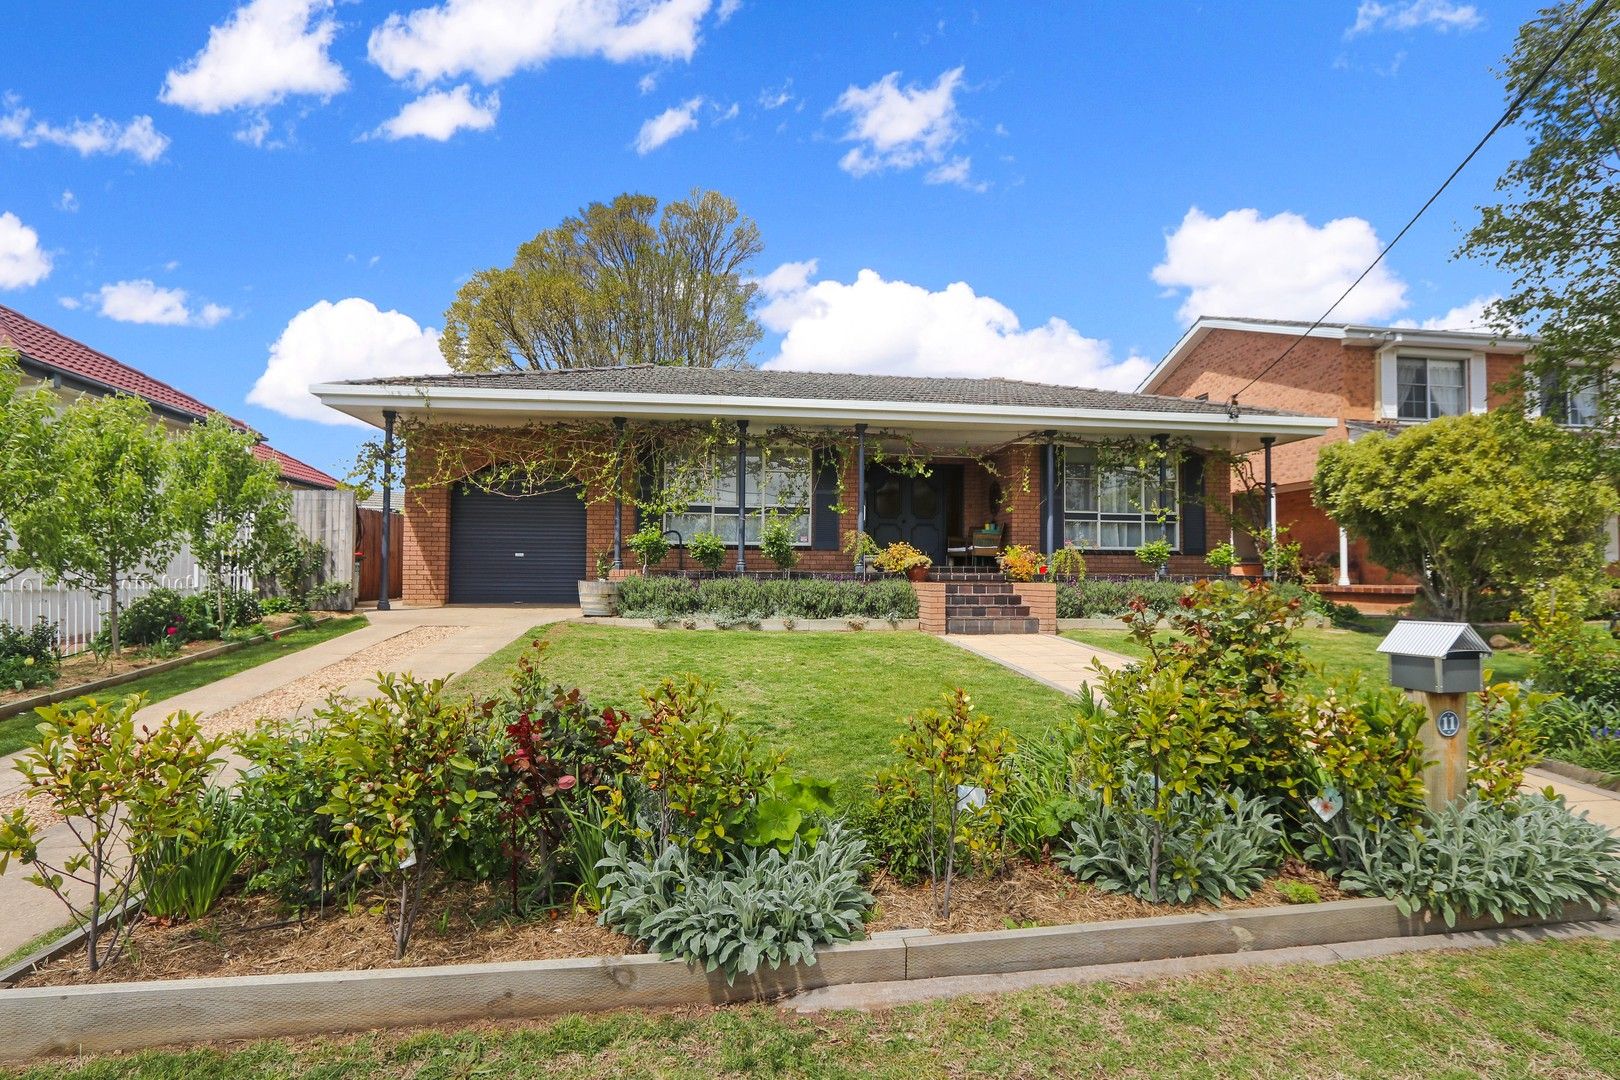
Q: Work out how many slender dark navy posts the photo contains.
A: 7